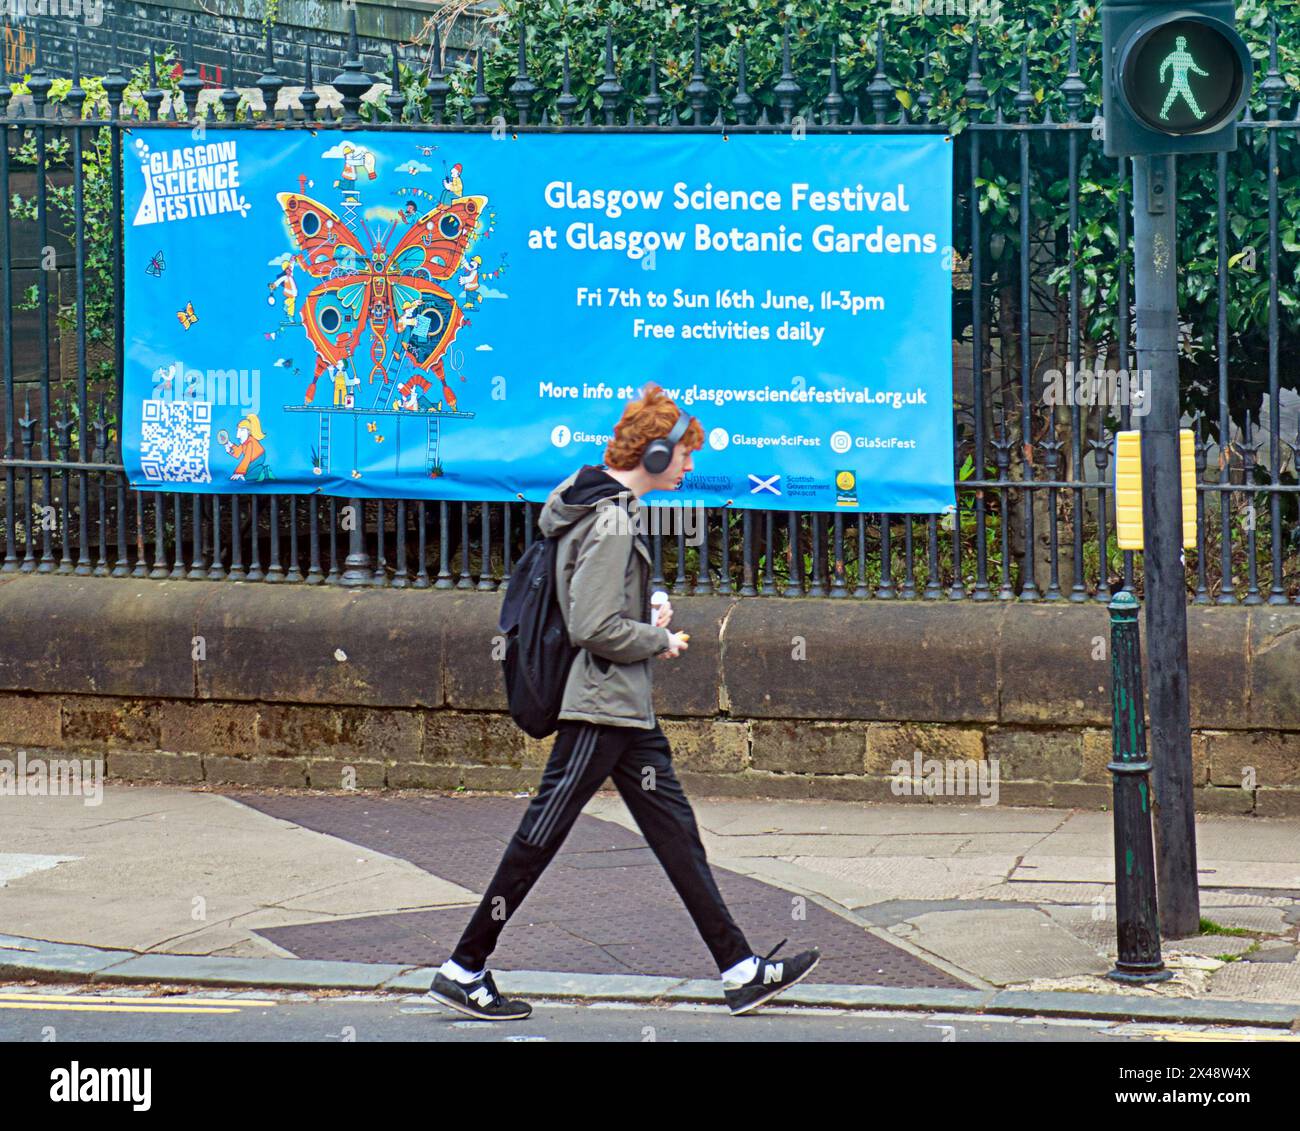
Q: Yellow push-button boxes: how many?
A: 1